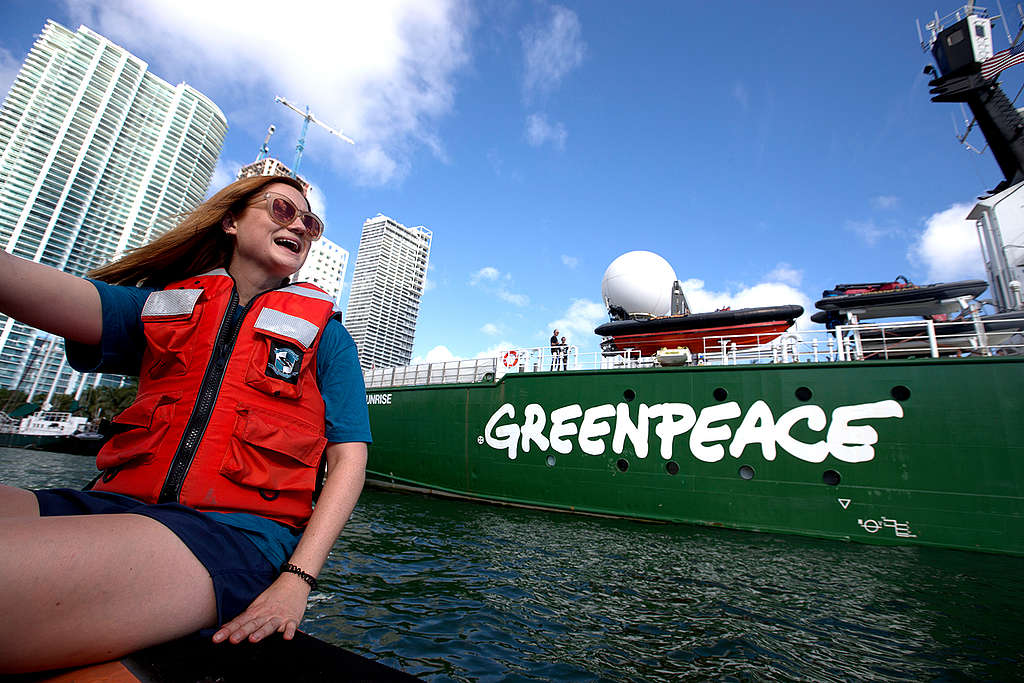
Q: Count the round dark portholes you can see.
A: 9